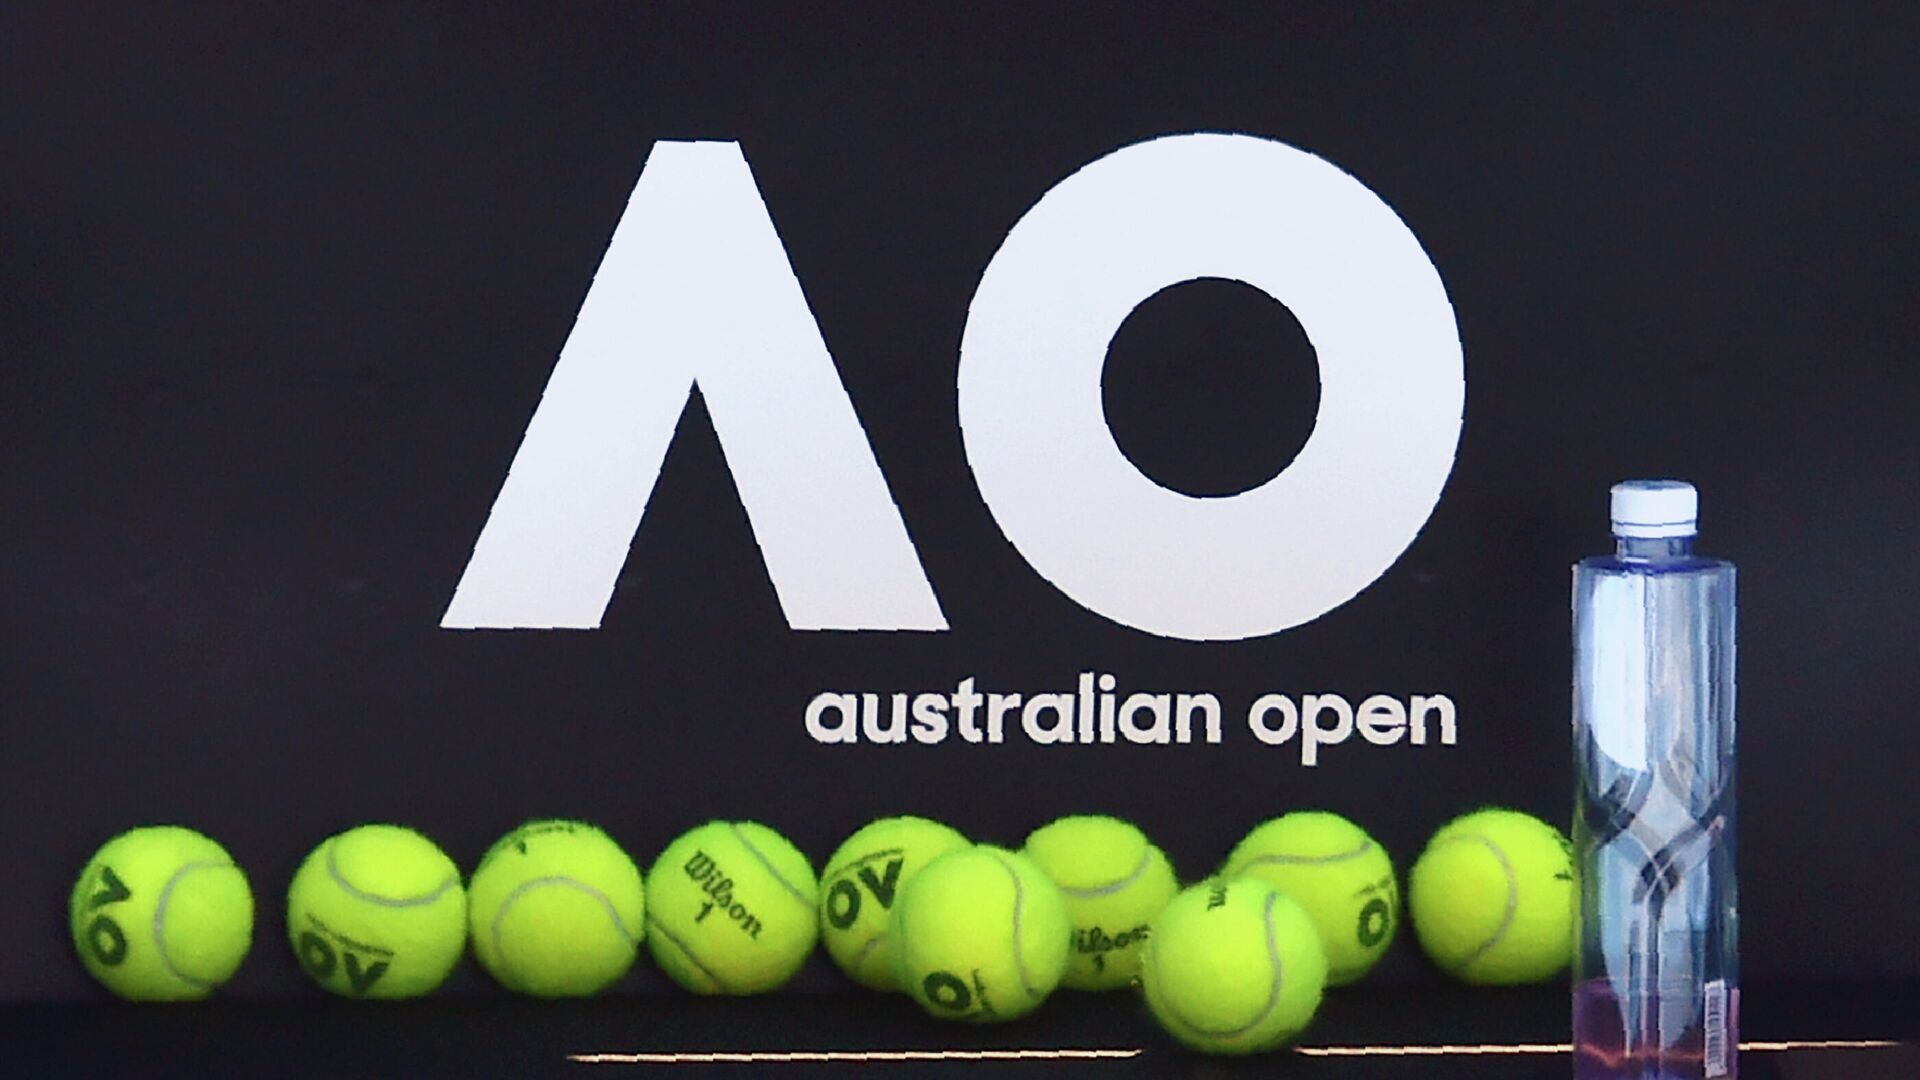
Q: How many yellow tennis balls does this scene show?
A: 10